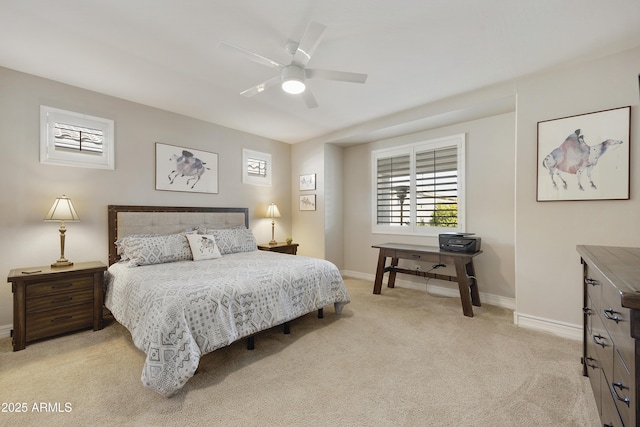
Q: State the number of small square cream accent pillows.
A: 1